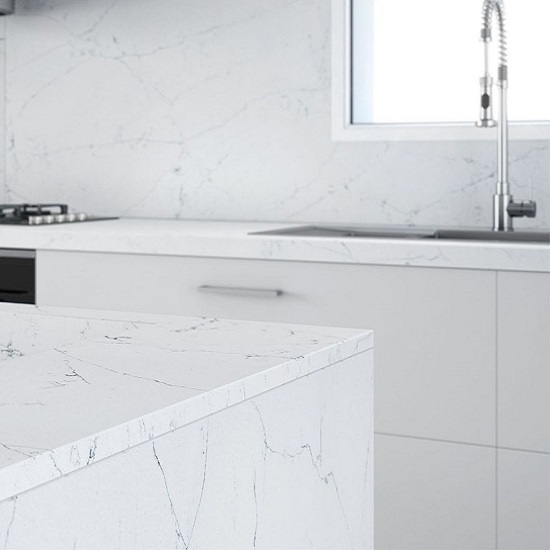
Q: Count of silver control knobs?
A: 5